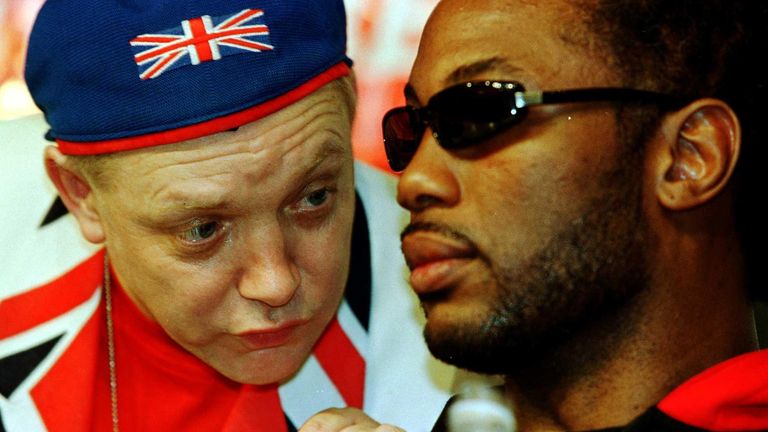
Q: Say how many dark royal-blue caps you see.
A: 1